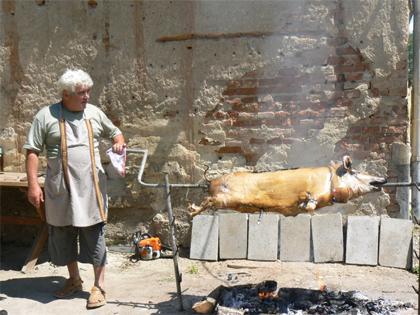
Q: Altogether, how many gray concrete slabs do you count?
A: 7